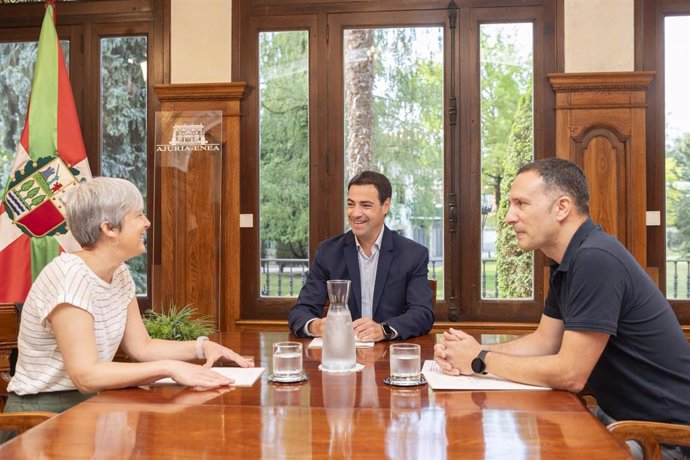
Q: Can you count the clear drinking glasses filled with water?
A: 2